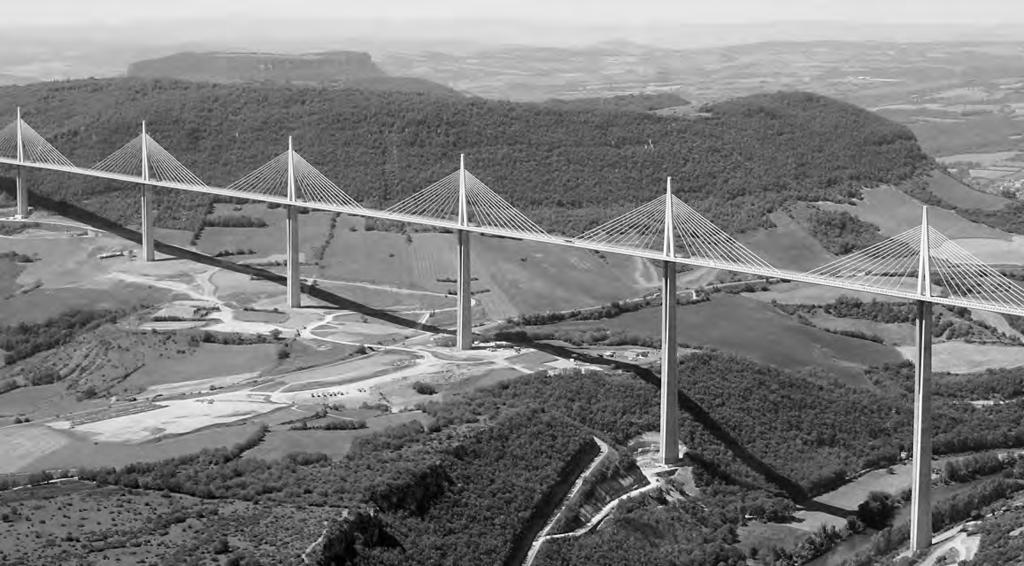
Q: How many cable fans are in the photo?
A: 6